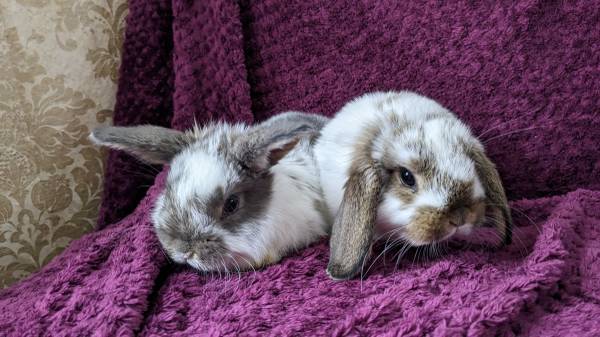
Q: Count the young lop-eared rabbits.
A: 2